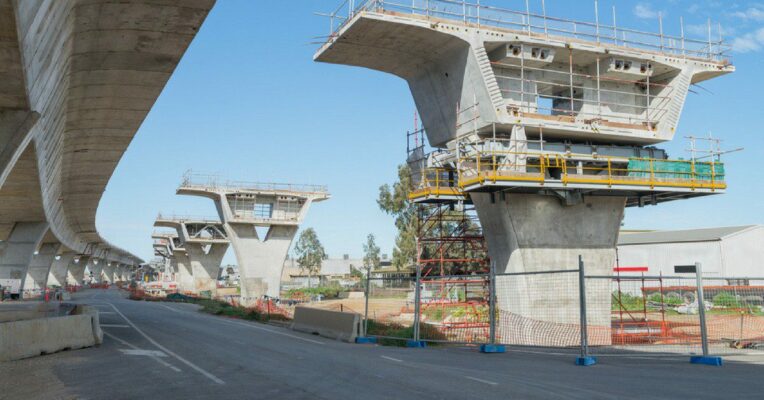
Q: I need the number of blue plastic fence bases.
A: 5